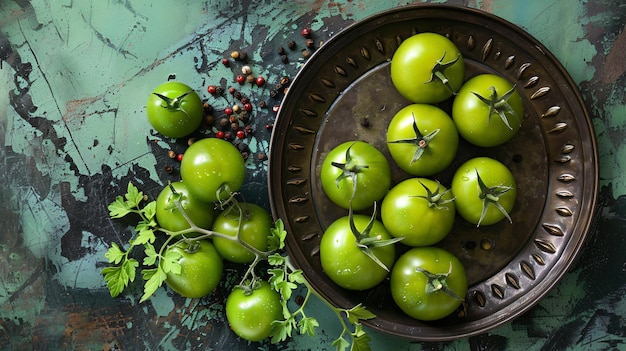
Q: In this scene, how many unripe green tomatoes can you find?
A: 14